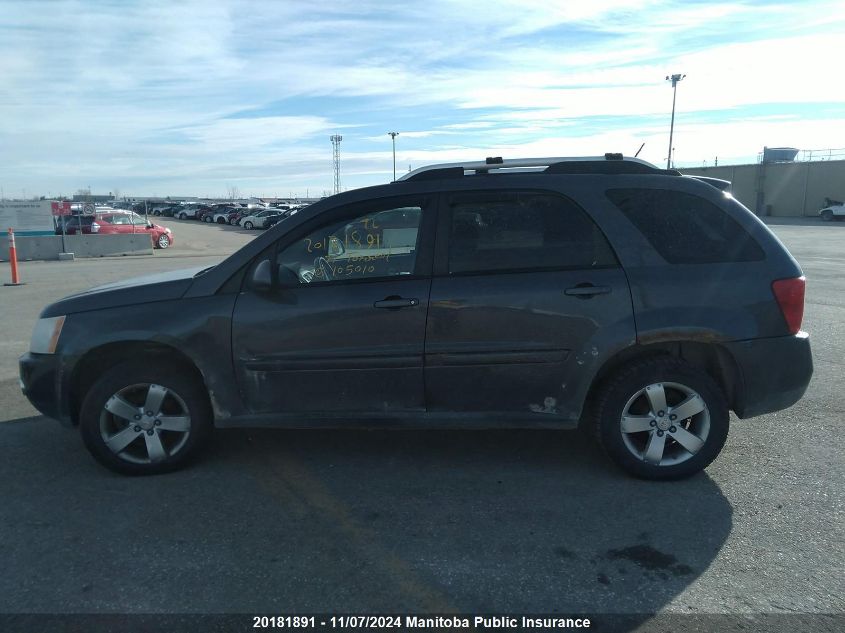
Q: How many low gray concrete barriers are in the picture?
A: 2